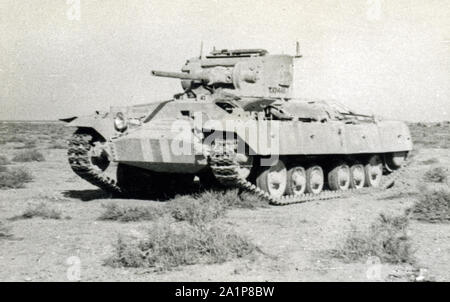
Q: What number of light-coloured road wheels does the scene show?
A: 6